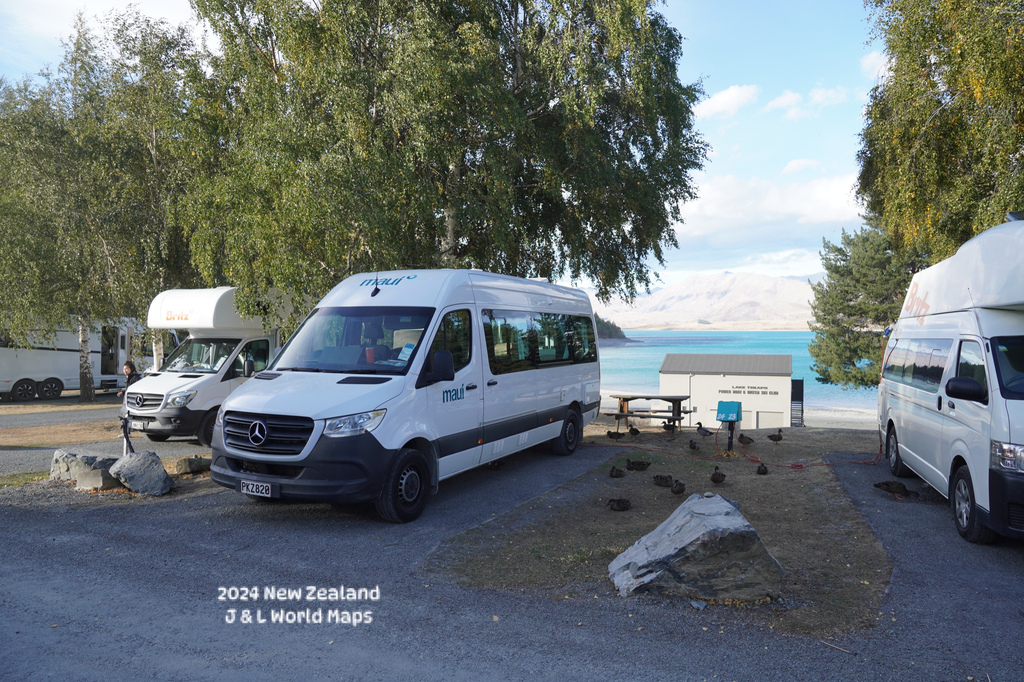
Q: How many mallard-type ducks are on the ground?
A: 15